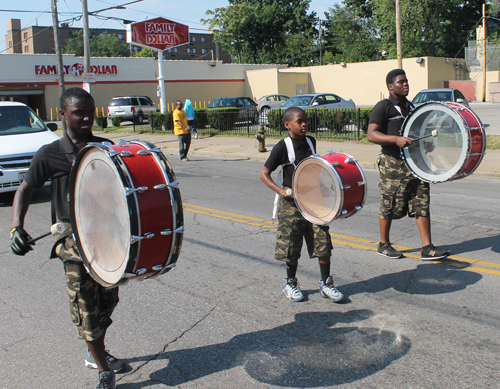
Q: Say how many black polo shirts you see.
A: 3